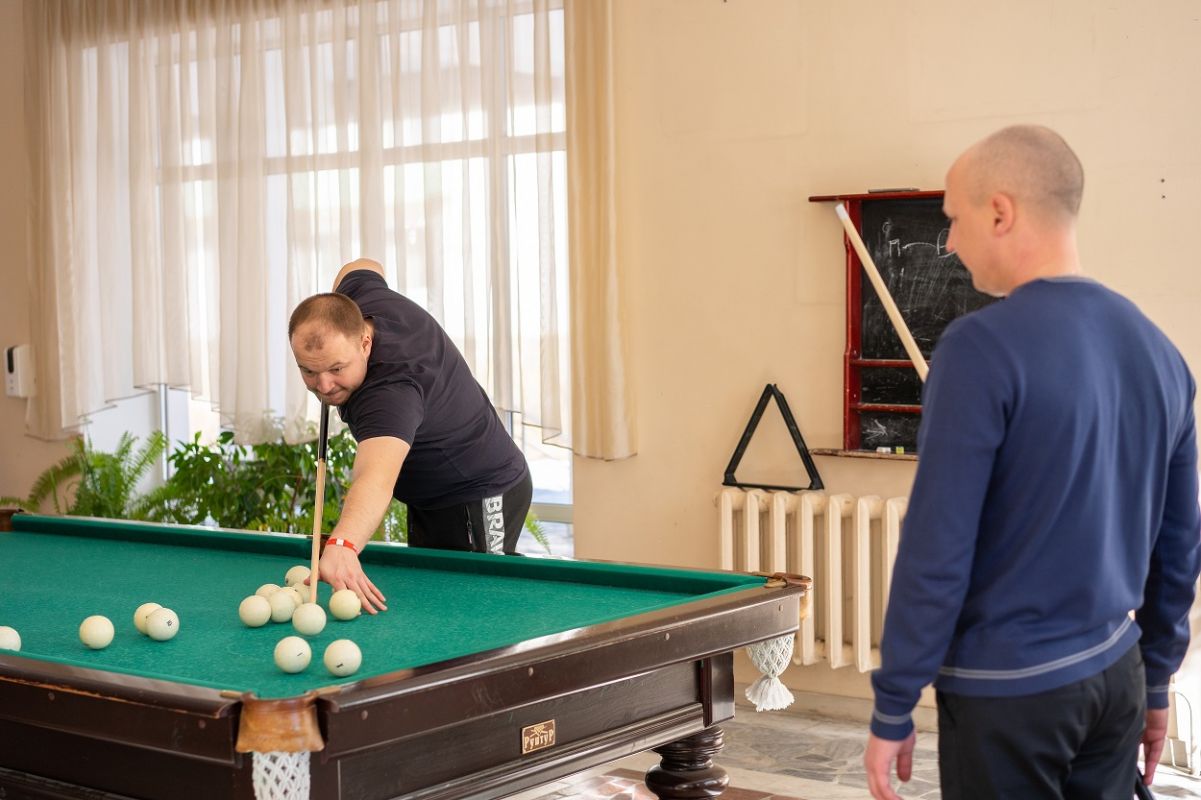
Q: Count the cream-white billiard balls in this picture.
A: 14